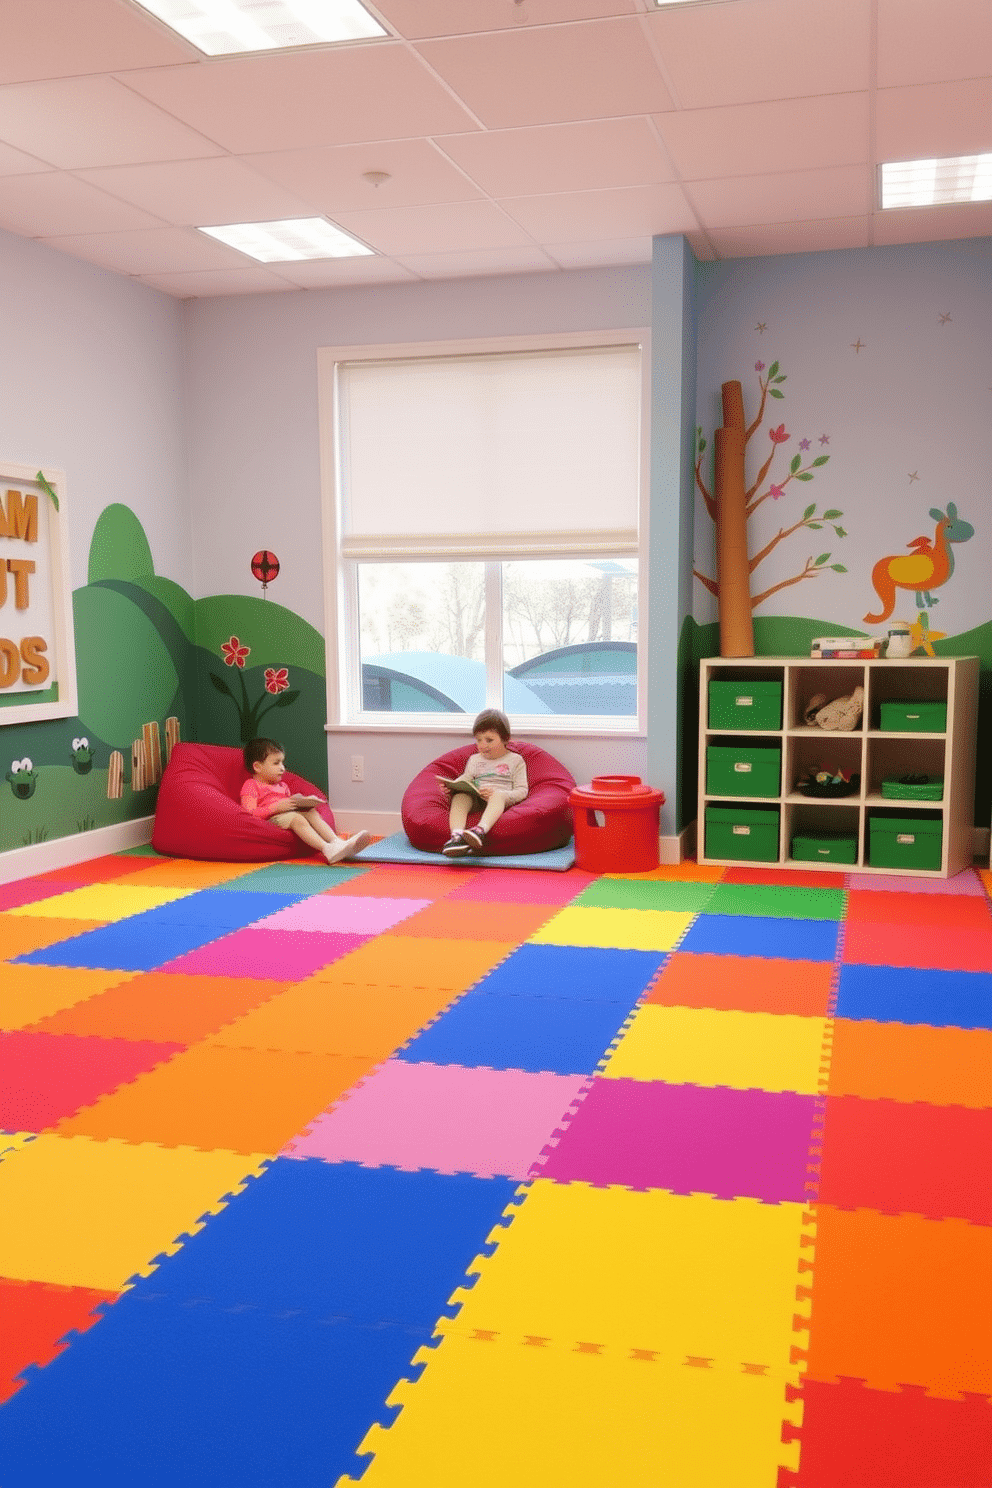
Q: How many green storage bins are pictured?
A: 7